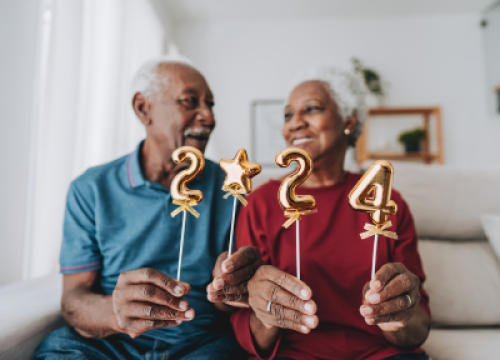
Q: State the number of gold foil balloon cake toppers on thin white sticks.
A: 4